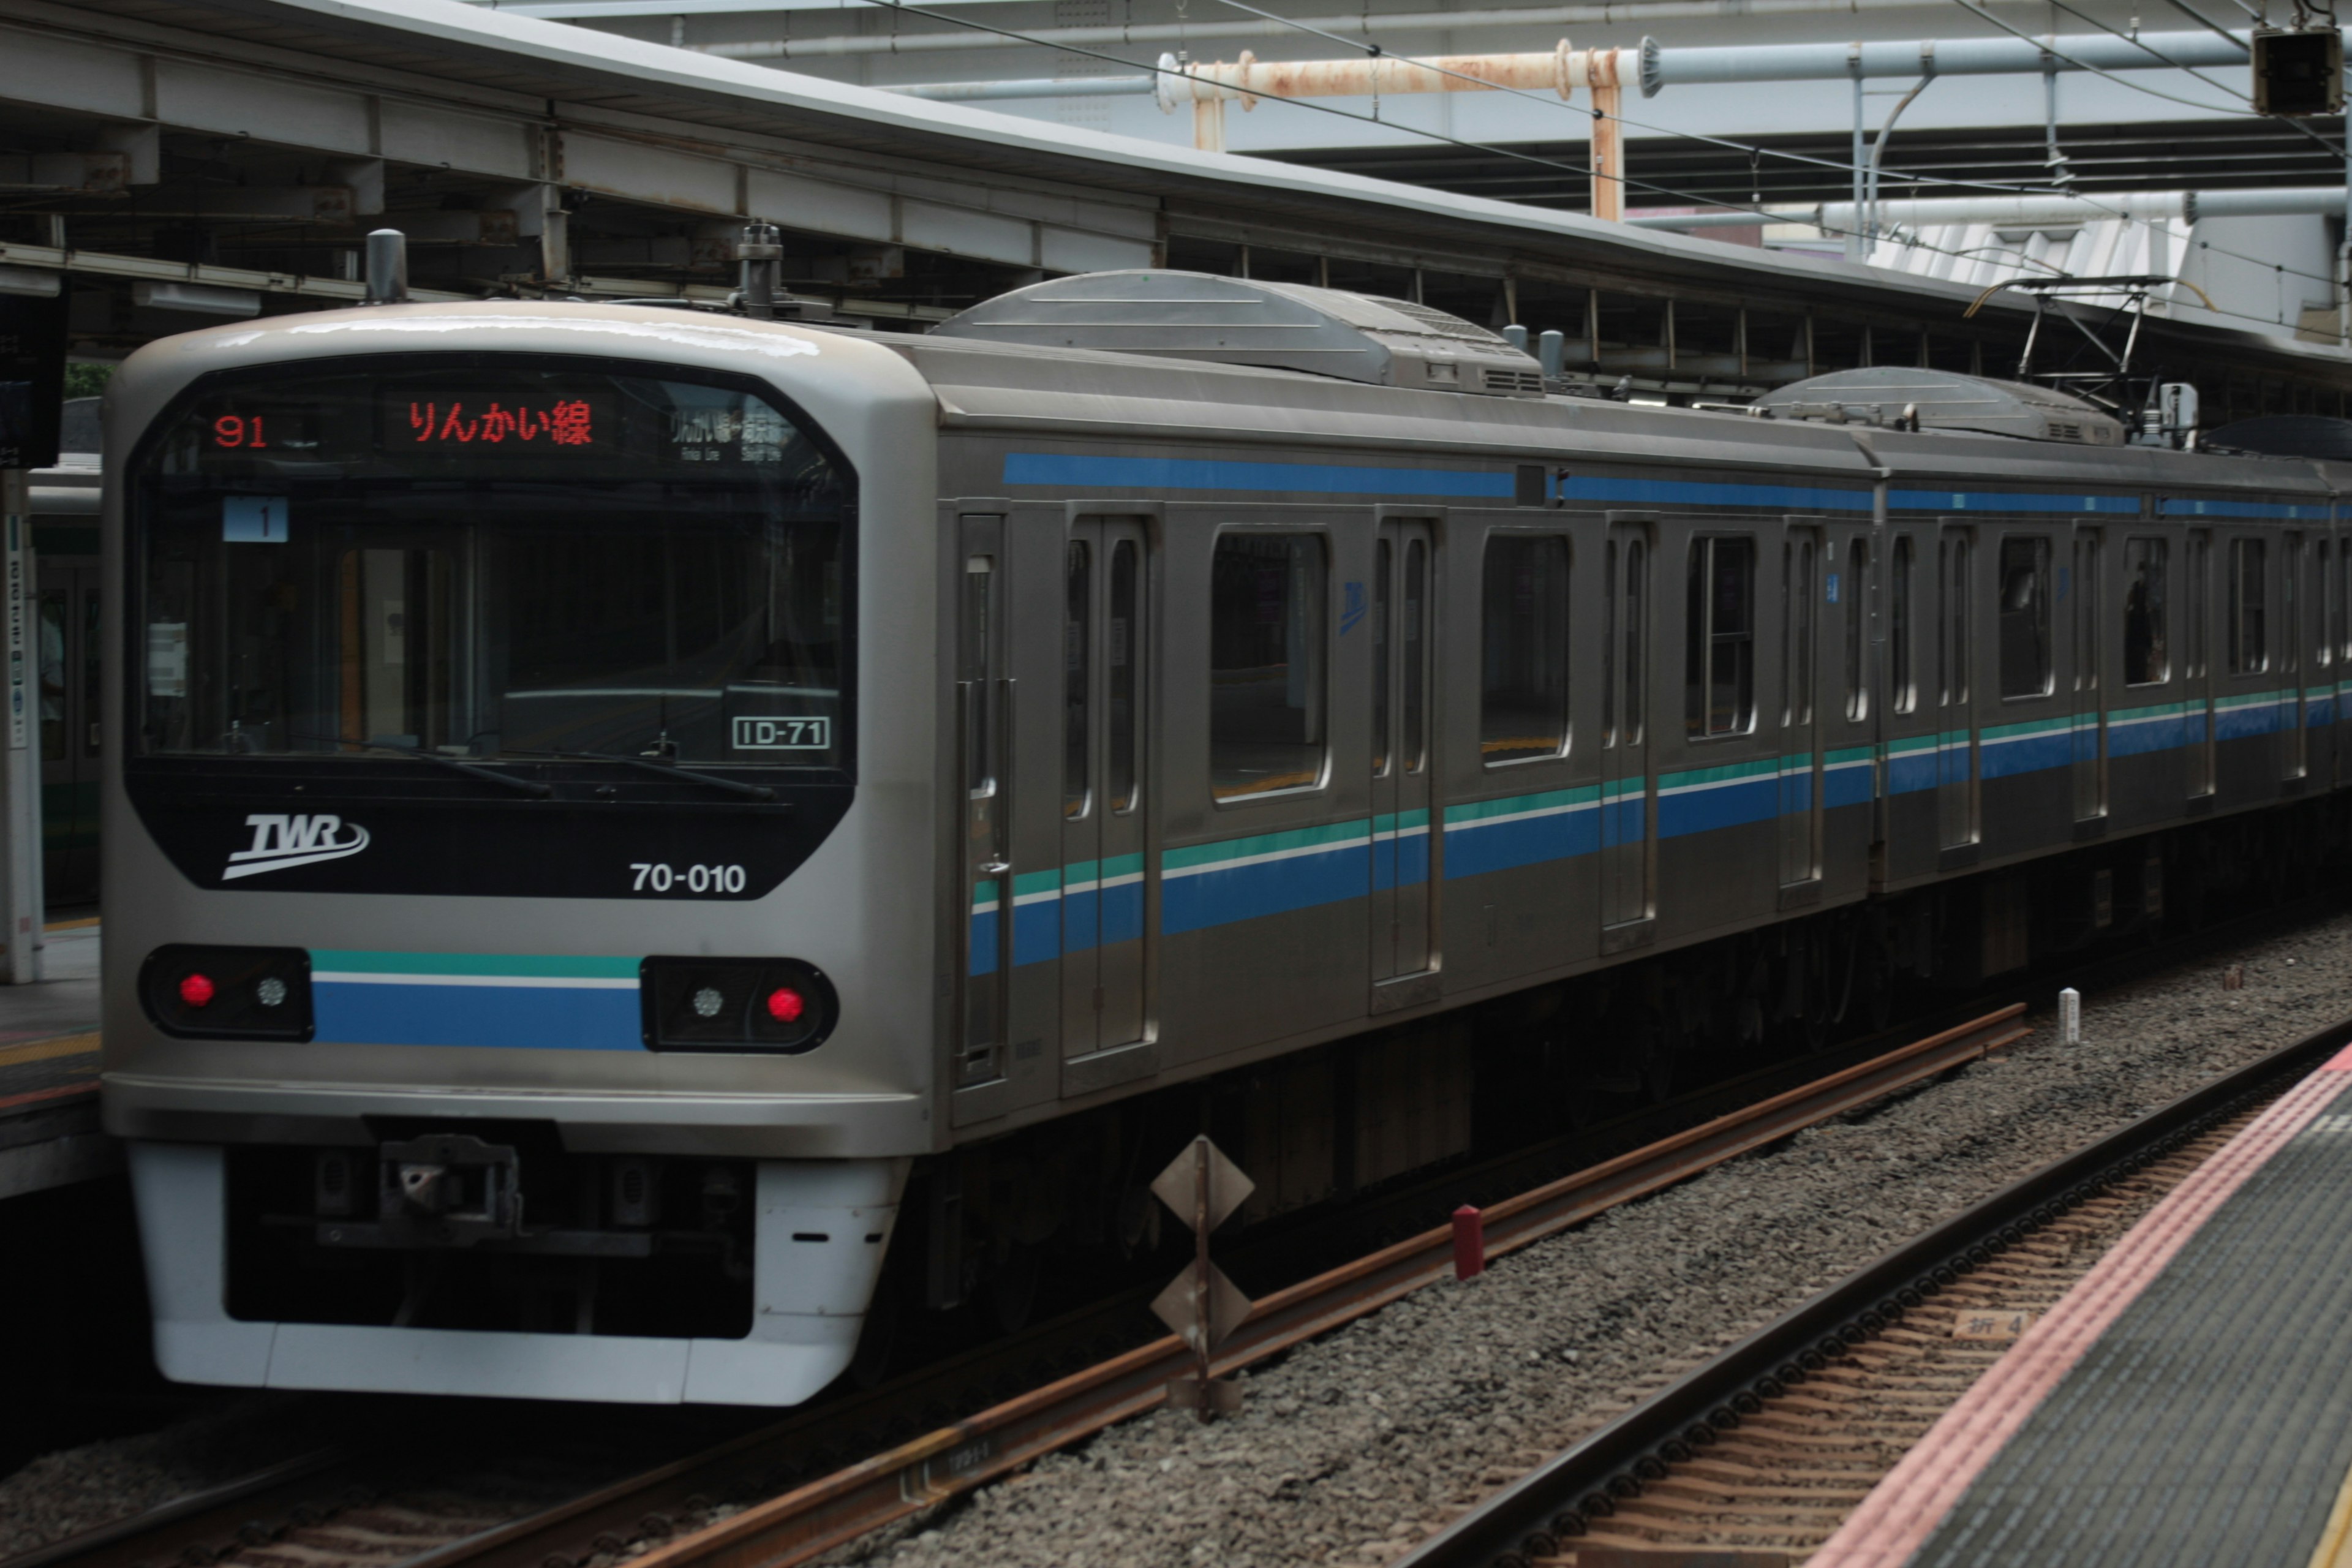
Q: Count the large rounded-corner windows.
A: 6